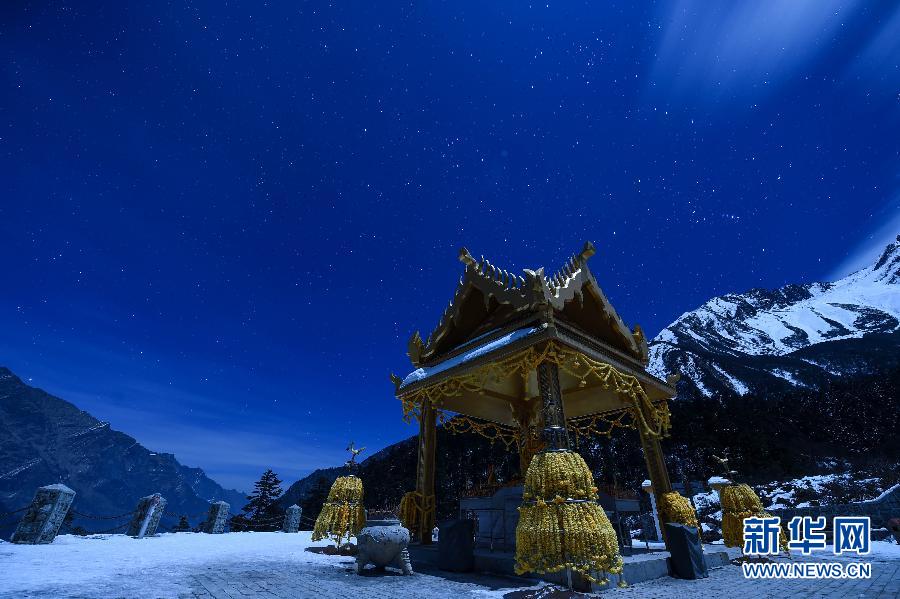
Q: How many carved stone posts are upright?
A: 4